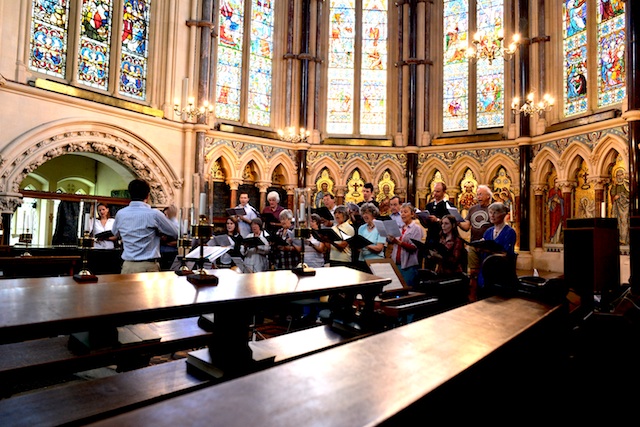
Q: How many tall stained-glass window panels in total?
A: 11